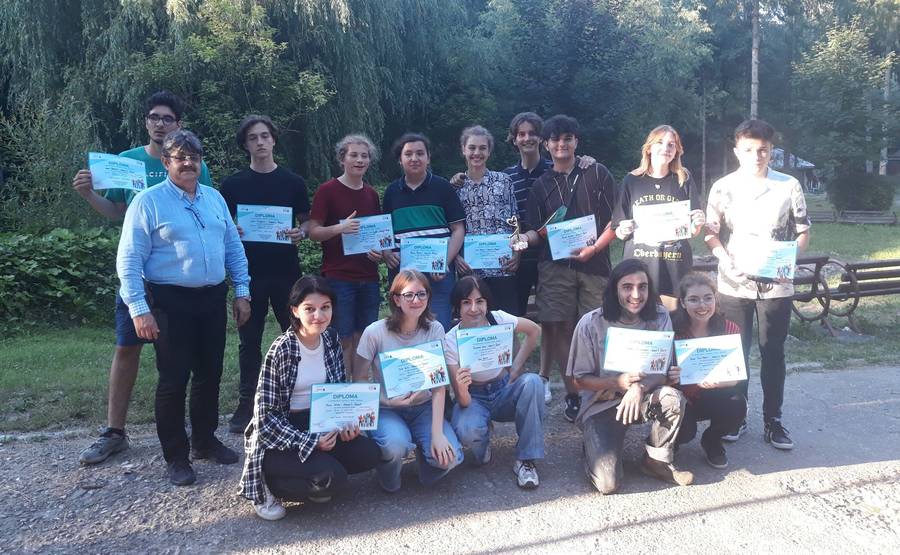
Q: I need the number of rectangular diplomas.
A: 13